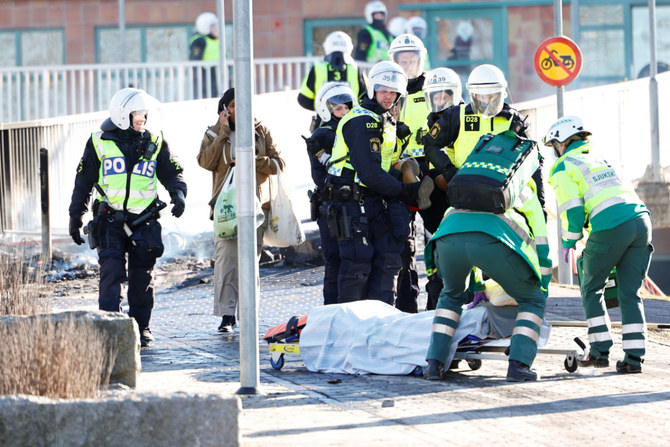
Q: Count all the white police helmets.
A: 11